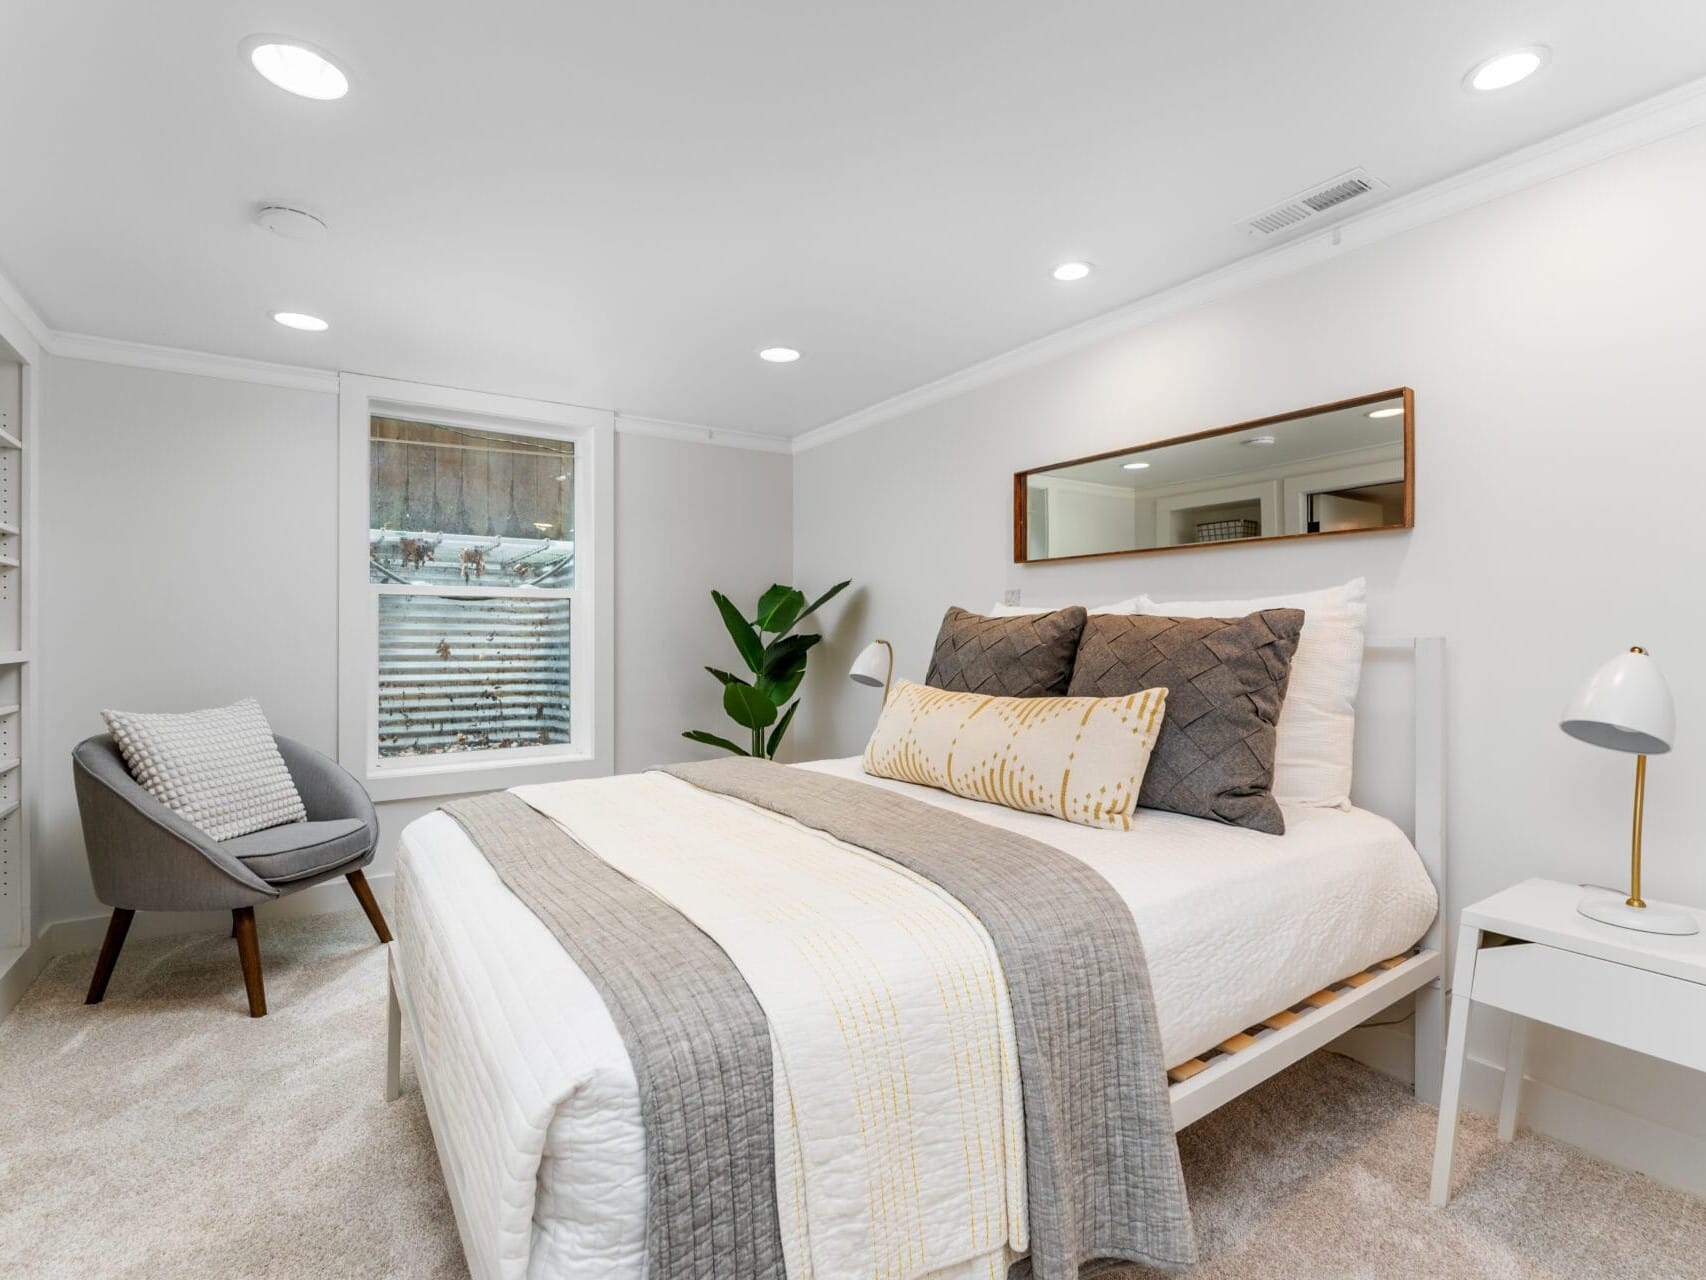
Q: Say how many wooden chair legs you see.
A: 4